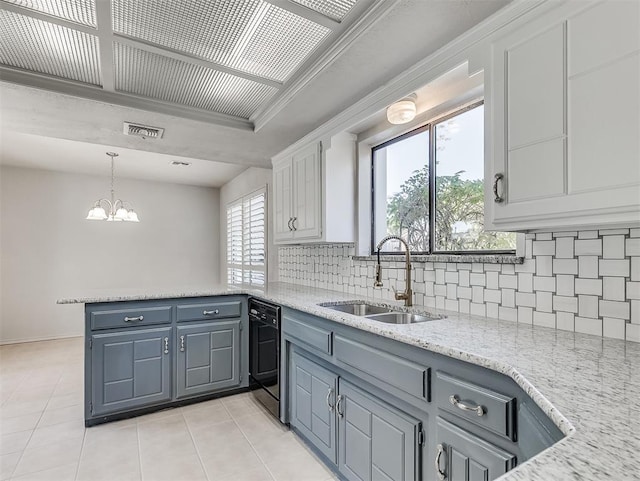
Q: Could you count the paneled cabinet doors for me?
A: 8